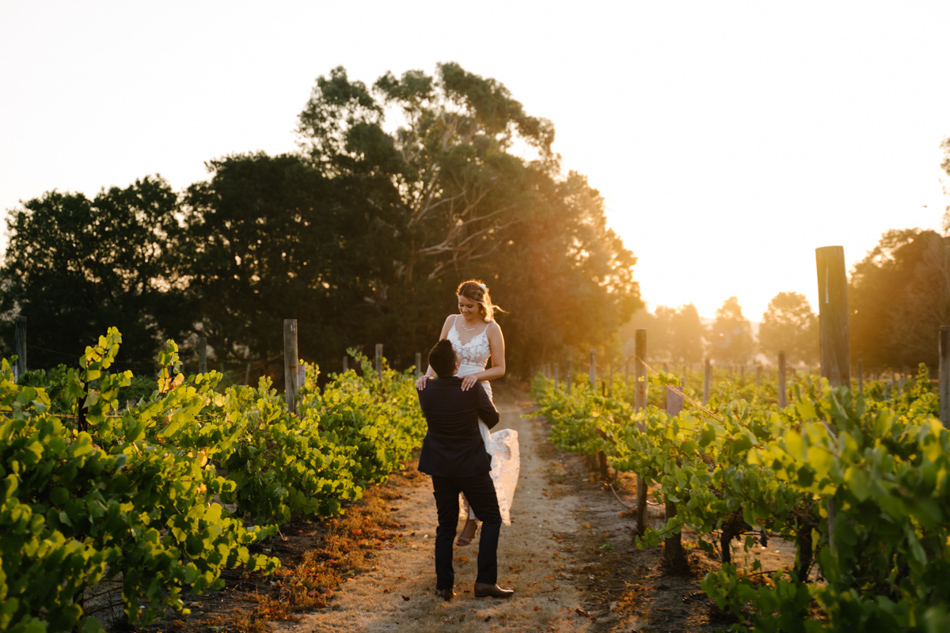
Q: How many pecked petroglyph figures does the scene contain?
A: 0